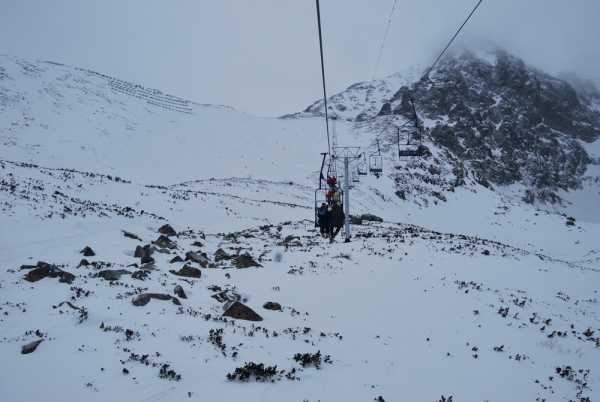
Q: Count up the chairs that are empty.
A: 5